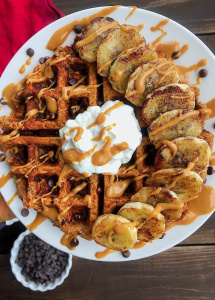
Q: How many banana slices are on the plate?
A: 11